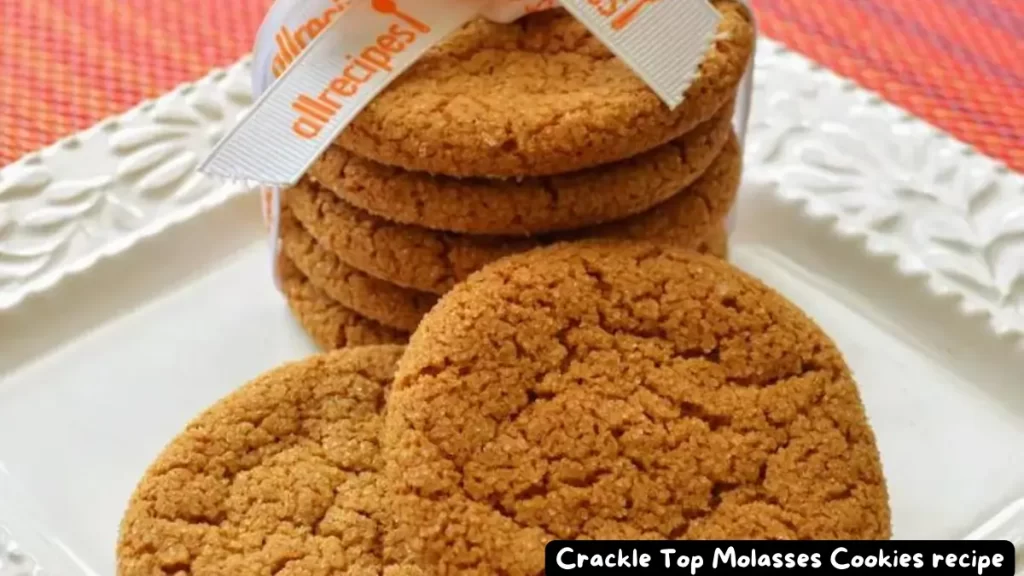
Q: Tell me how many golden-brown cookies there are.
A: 7